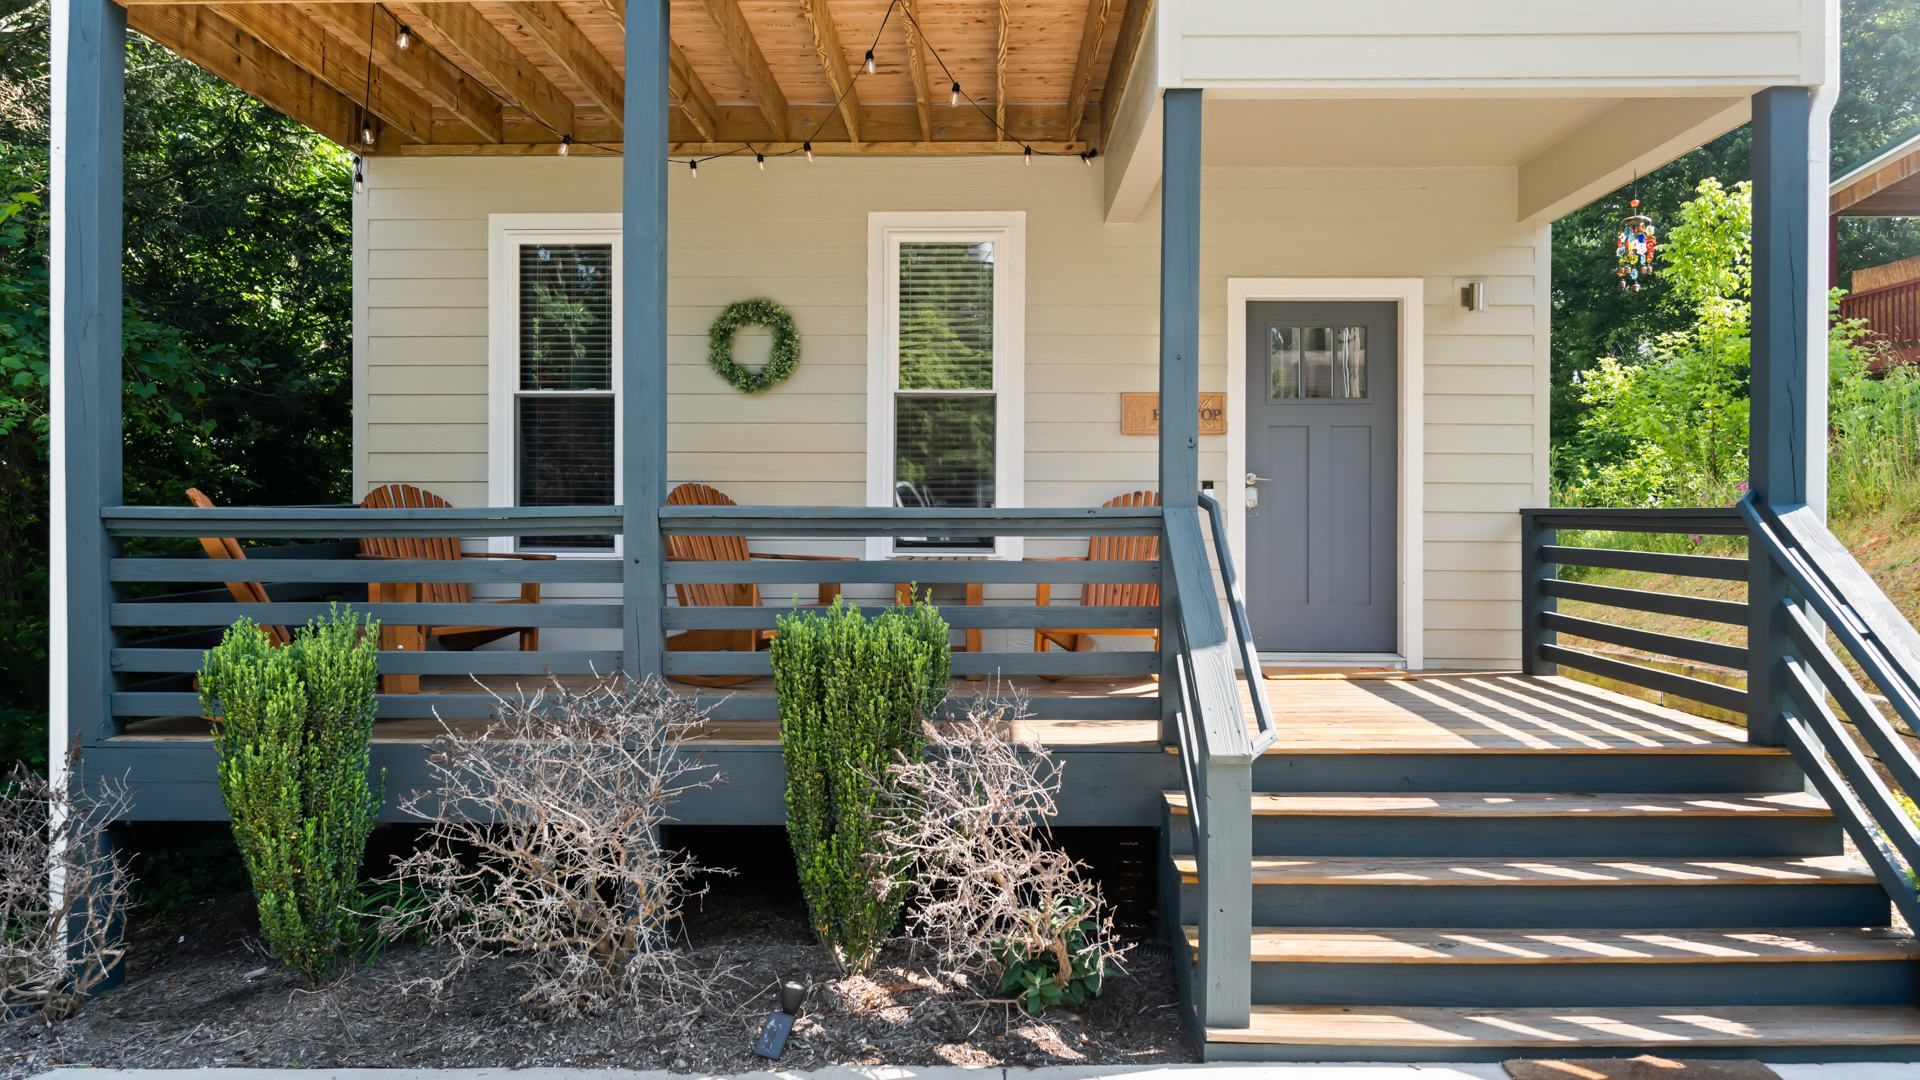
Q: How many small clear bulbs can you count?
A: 12